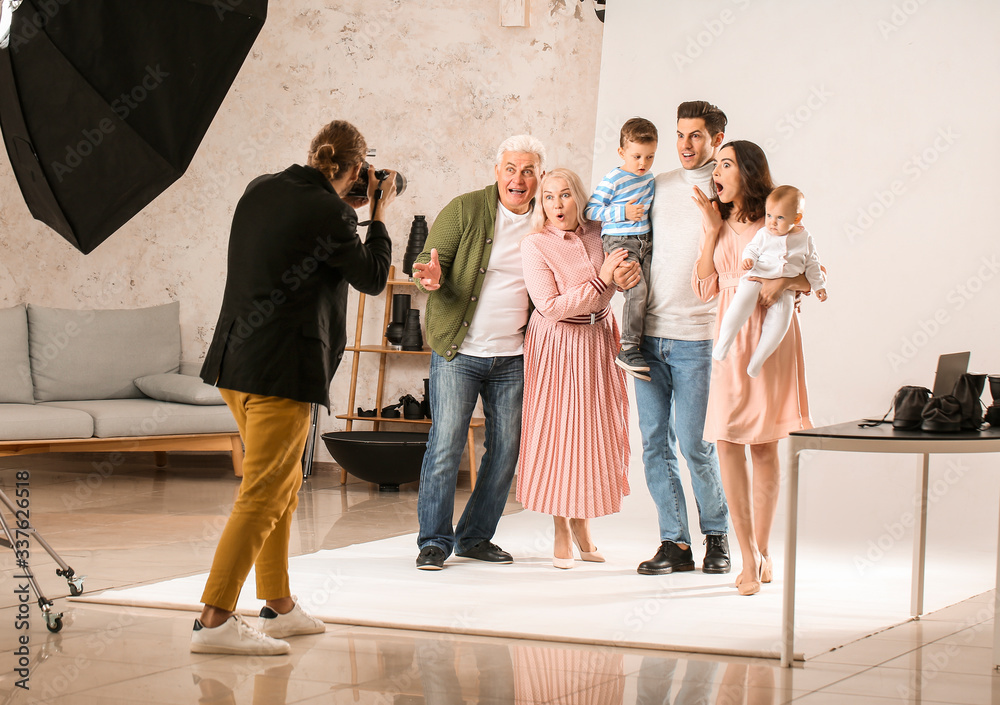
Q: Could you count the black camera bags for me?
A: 3